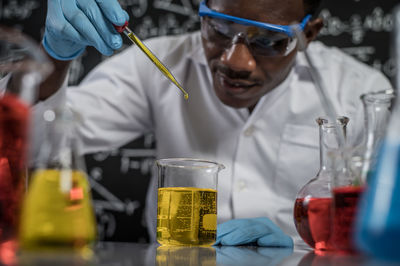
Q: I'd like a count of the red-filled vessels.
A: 3